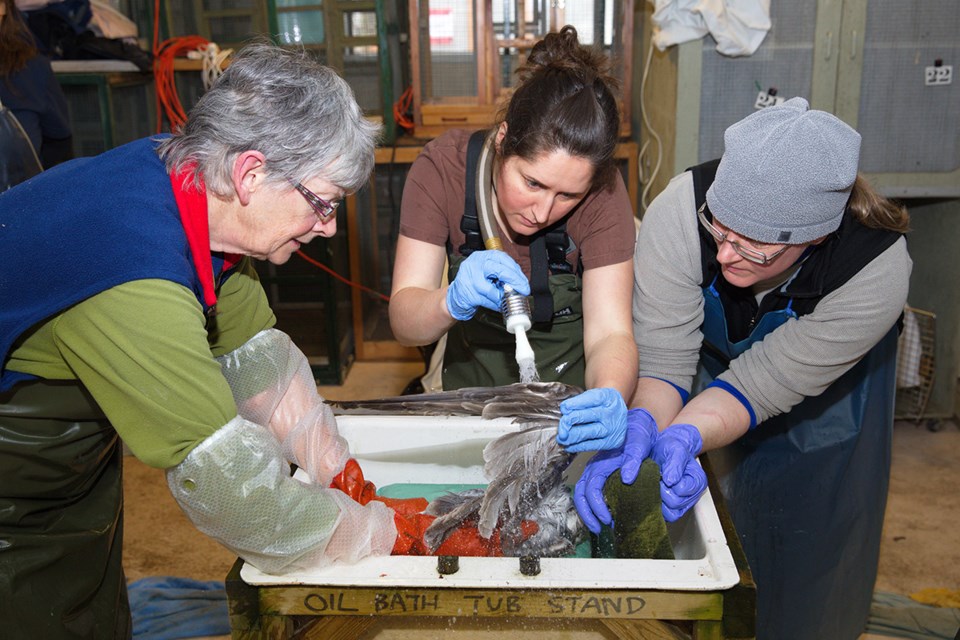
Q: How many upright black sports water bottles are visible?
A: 0